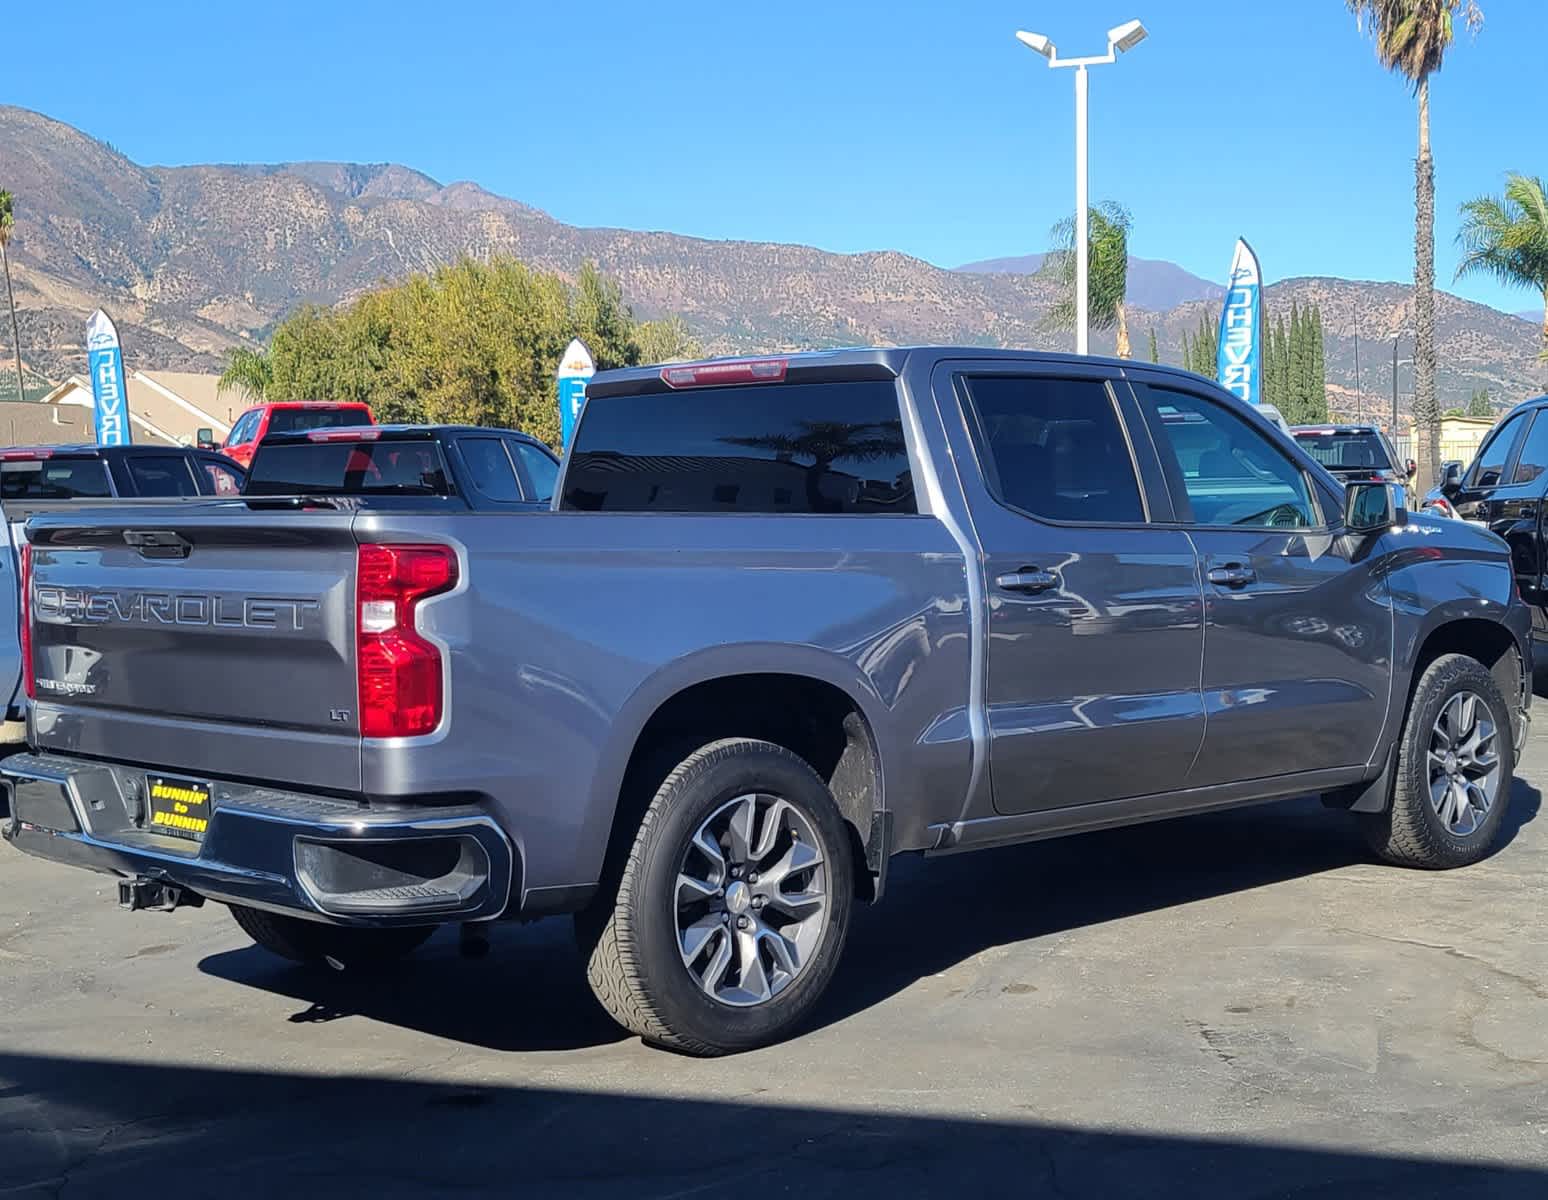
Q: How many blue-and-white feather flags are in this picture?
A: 3